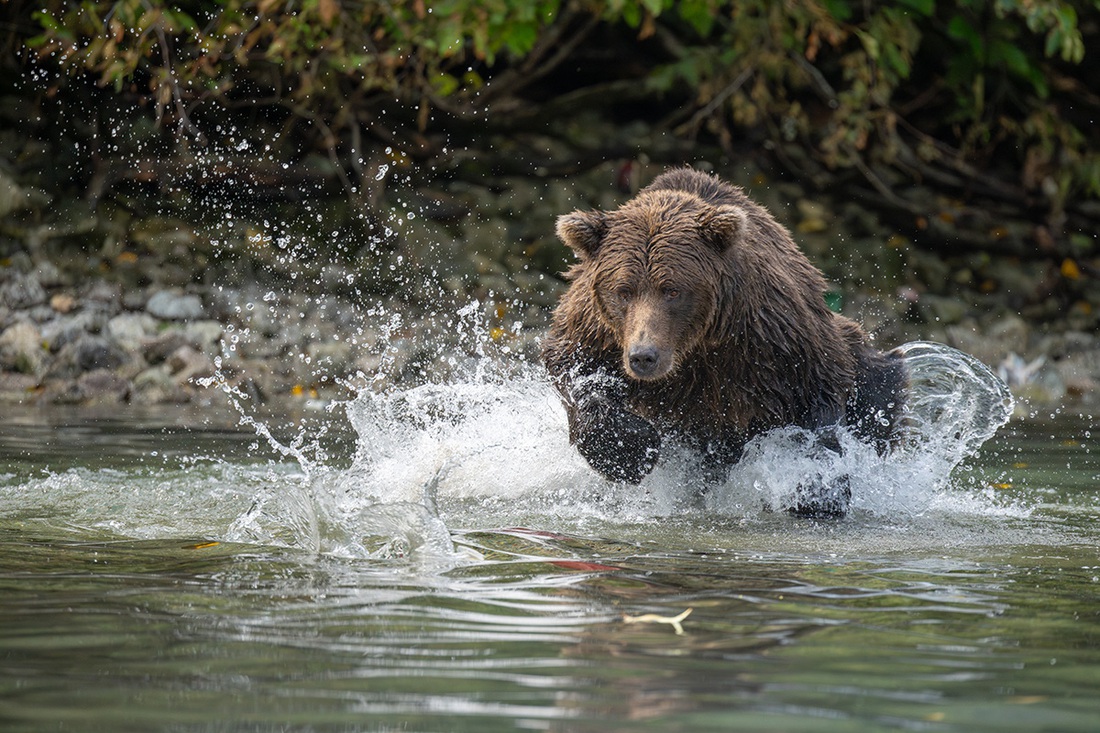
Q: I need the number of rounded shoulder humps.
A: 1